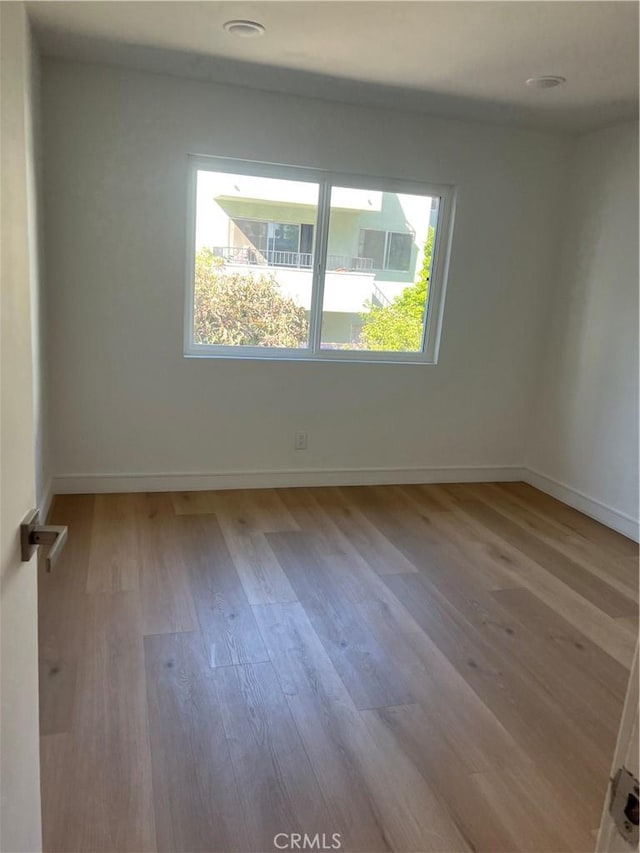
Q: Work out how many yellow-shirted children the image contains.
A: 0